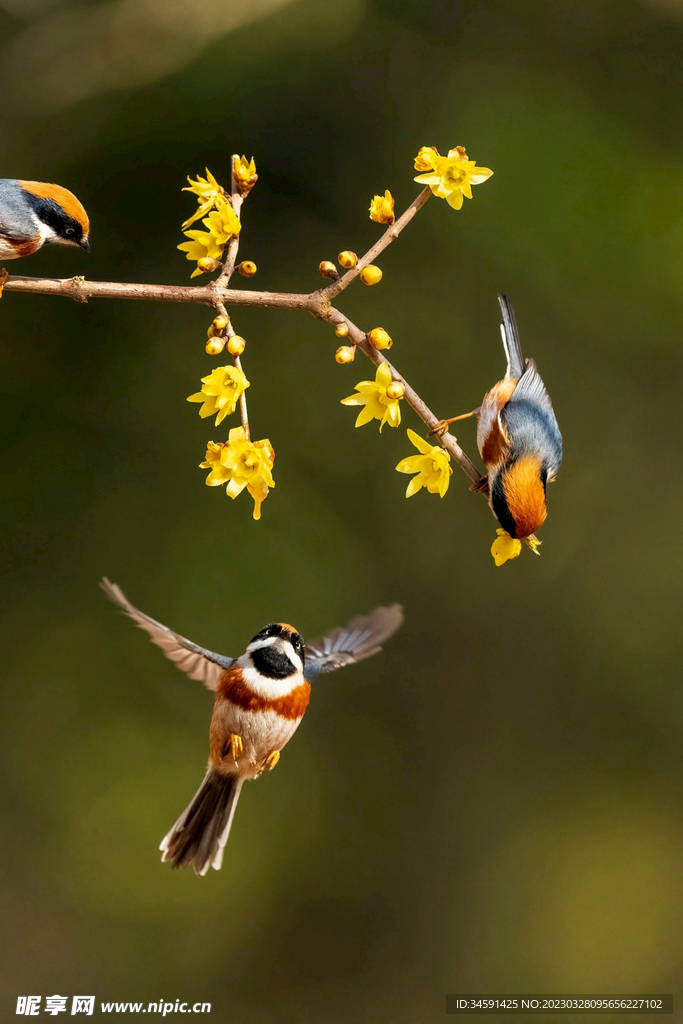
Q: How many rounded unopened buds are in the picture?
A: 13